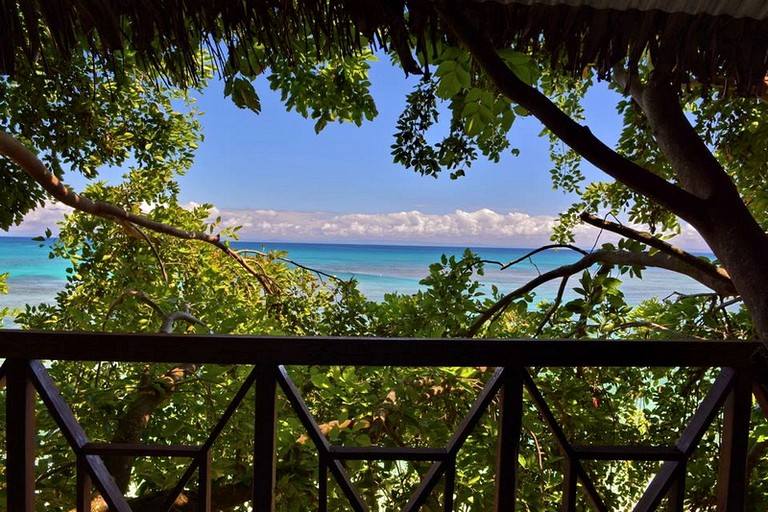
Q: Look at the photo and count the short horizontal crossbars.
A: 3